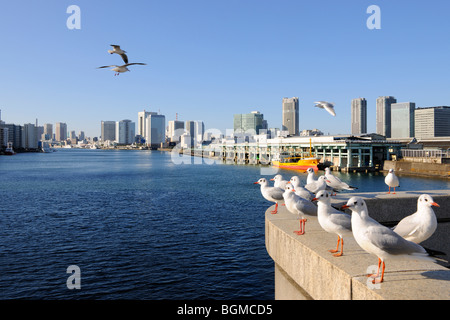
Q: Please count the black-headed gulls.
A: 14